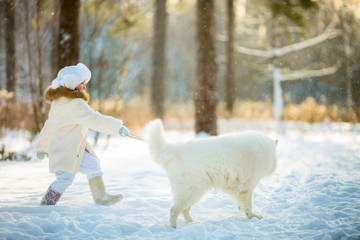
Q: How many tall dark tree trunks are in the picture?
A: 5